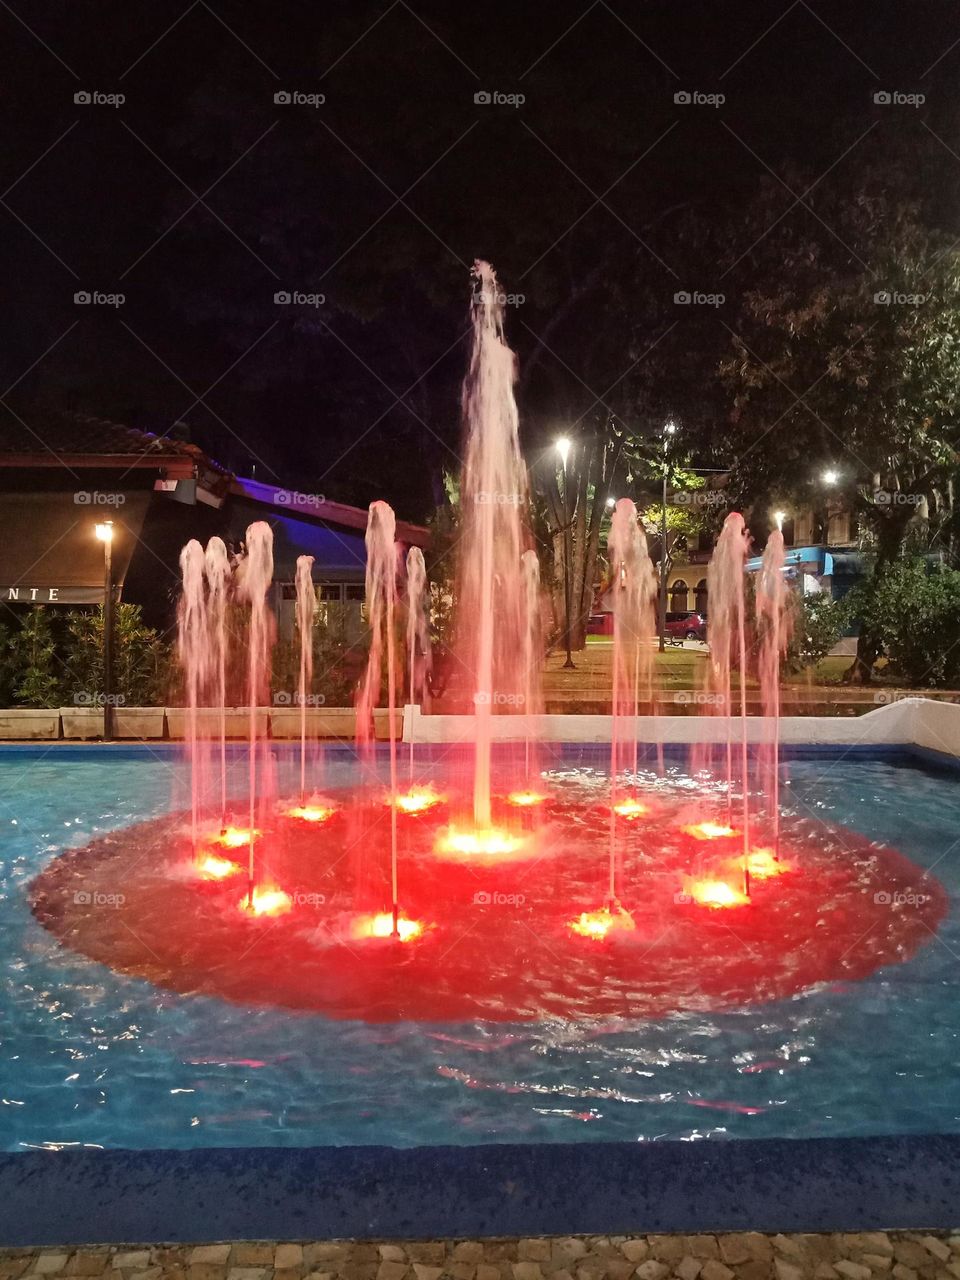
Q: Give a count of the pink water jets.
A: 13